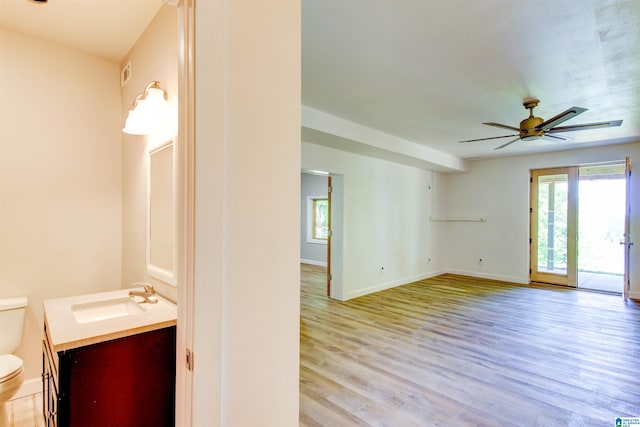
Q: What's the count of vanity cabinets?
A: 1